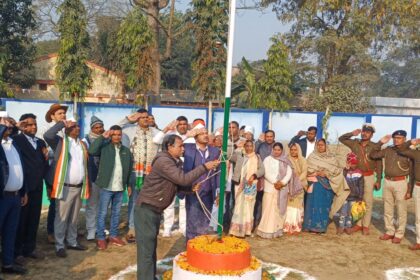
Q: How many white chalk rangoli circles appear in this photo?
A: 2